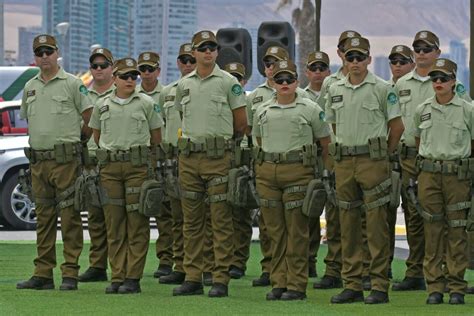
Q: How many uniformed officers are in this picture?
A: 15